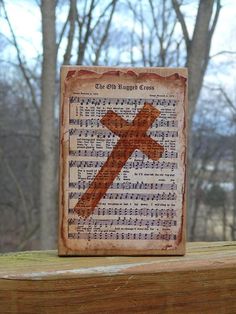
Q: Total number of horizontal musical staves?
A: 10